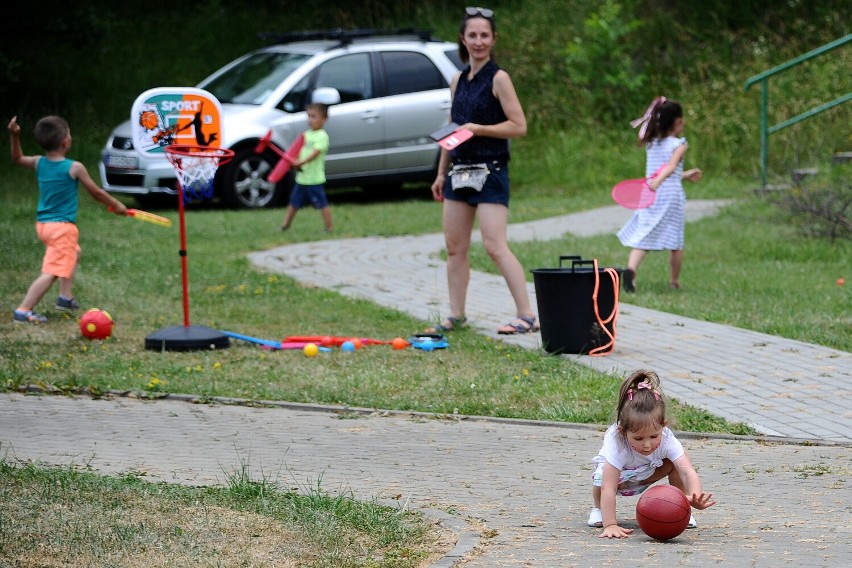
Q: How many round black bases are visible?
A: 1